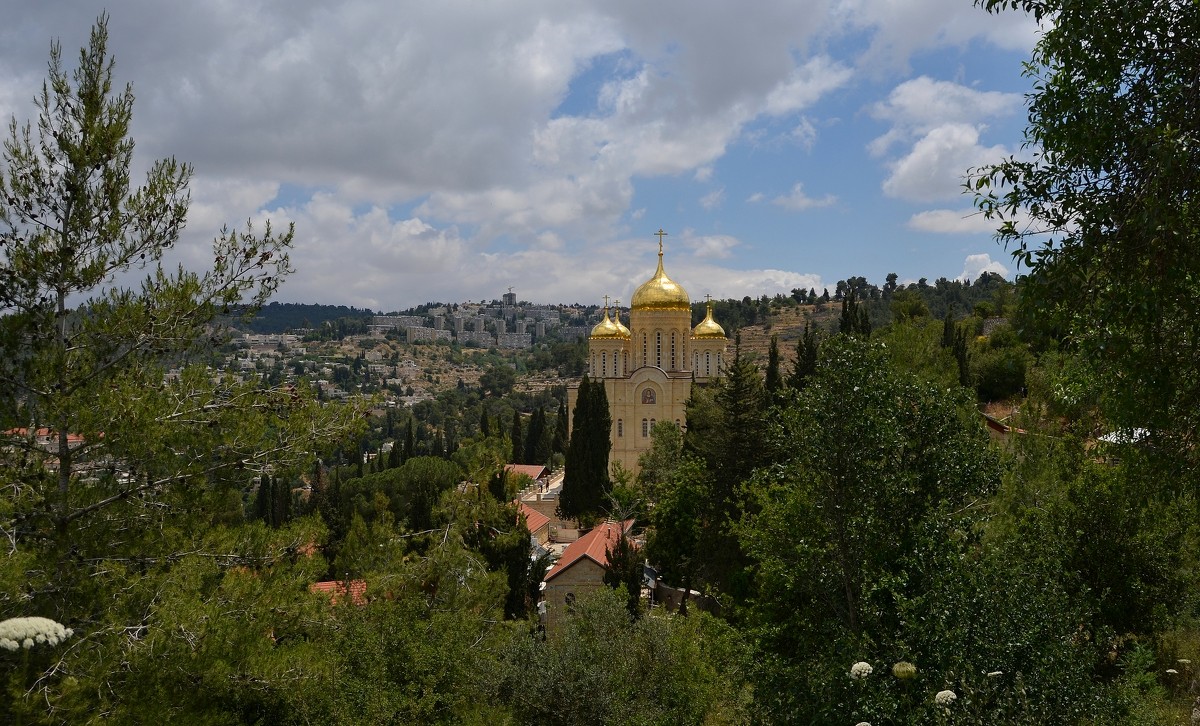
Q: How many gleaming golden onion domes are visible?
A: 4